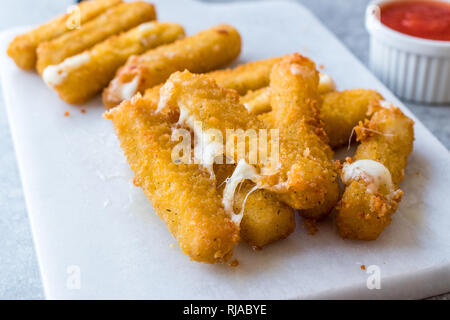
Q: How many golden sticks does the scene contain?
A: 12